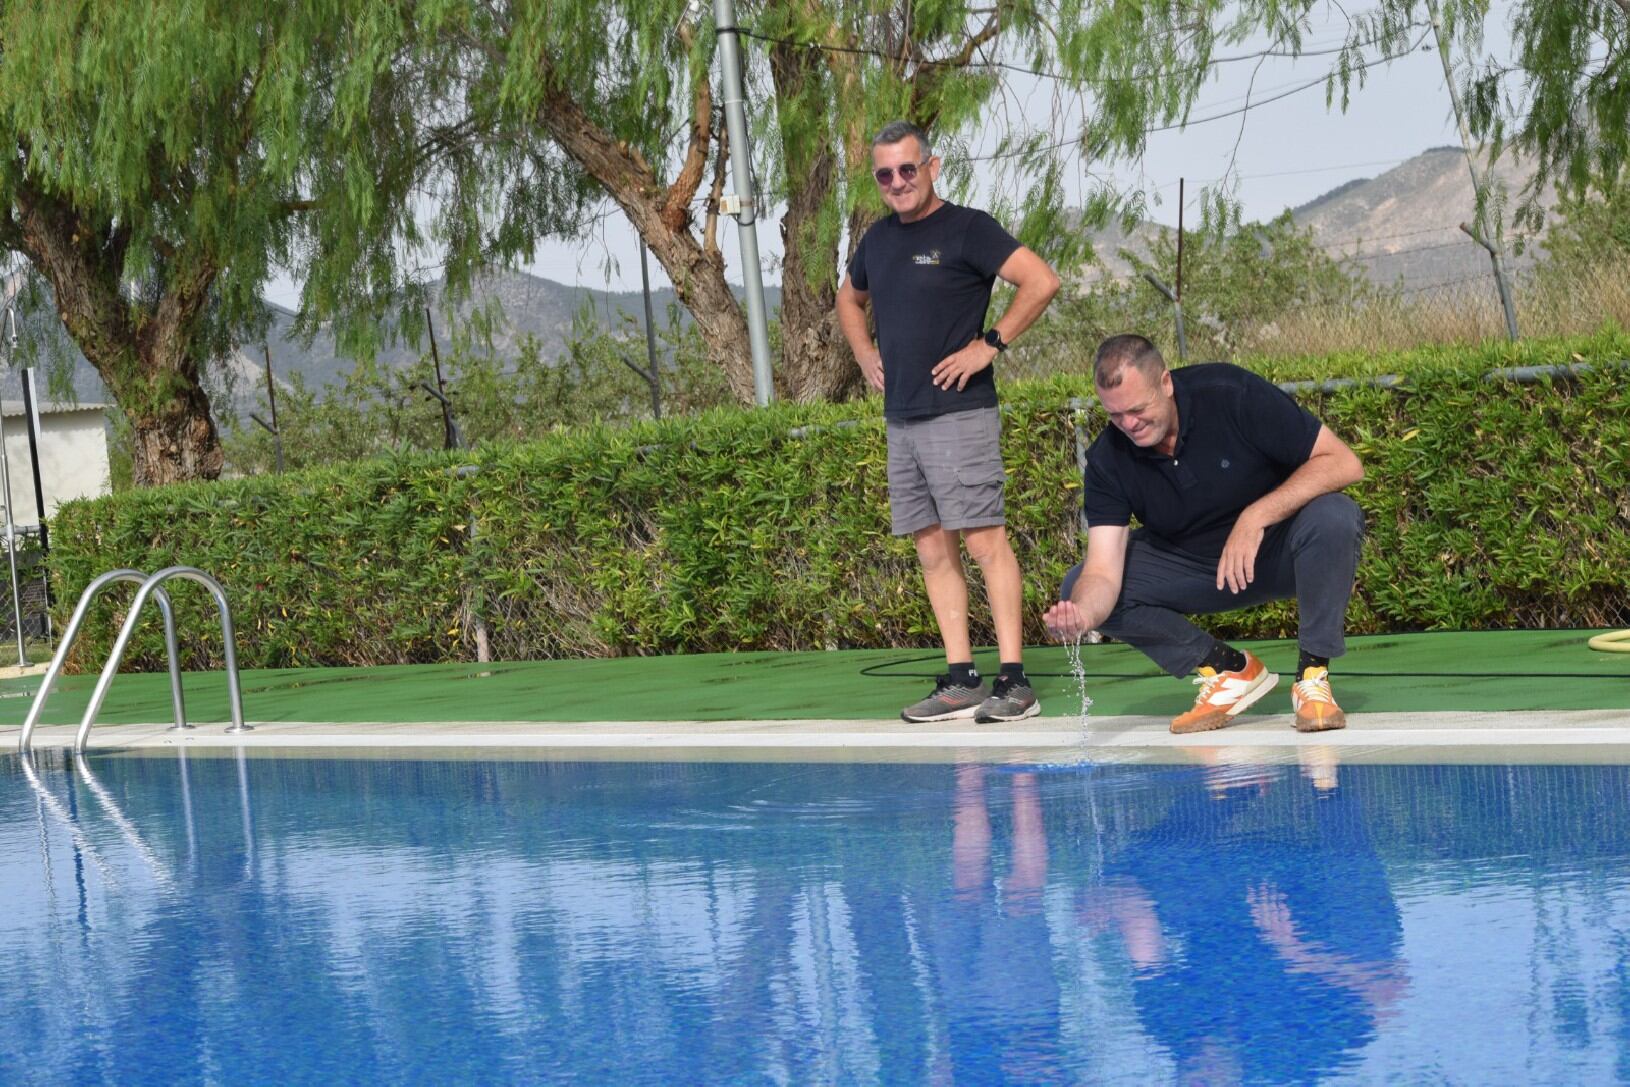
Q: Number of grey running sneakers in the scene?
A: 2